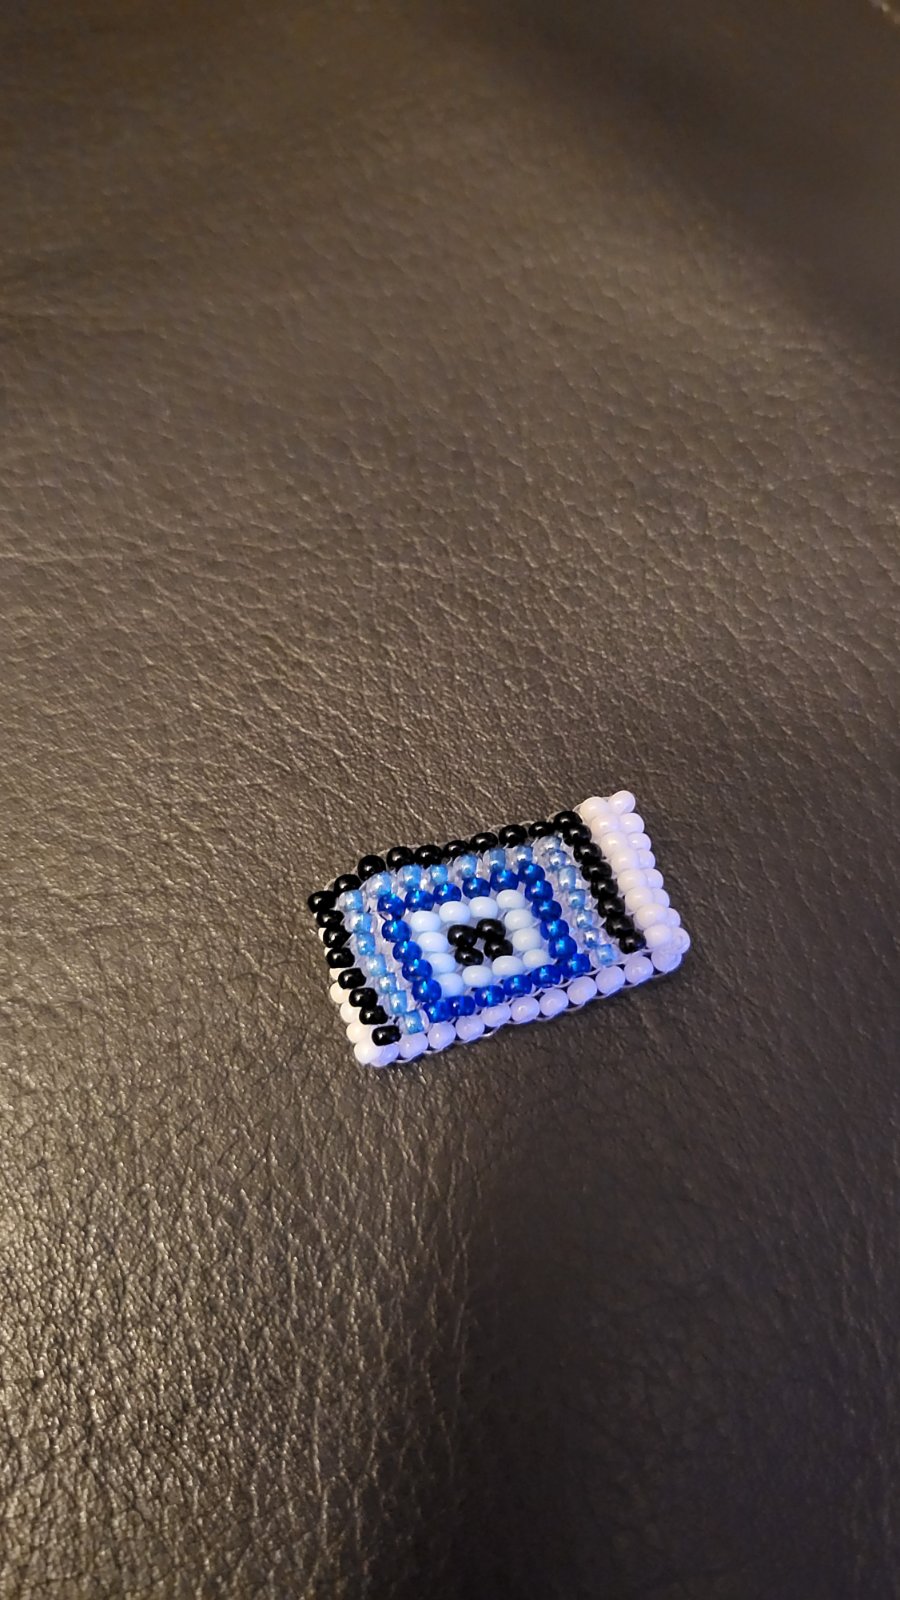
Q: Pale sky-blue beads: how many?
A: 12